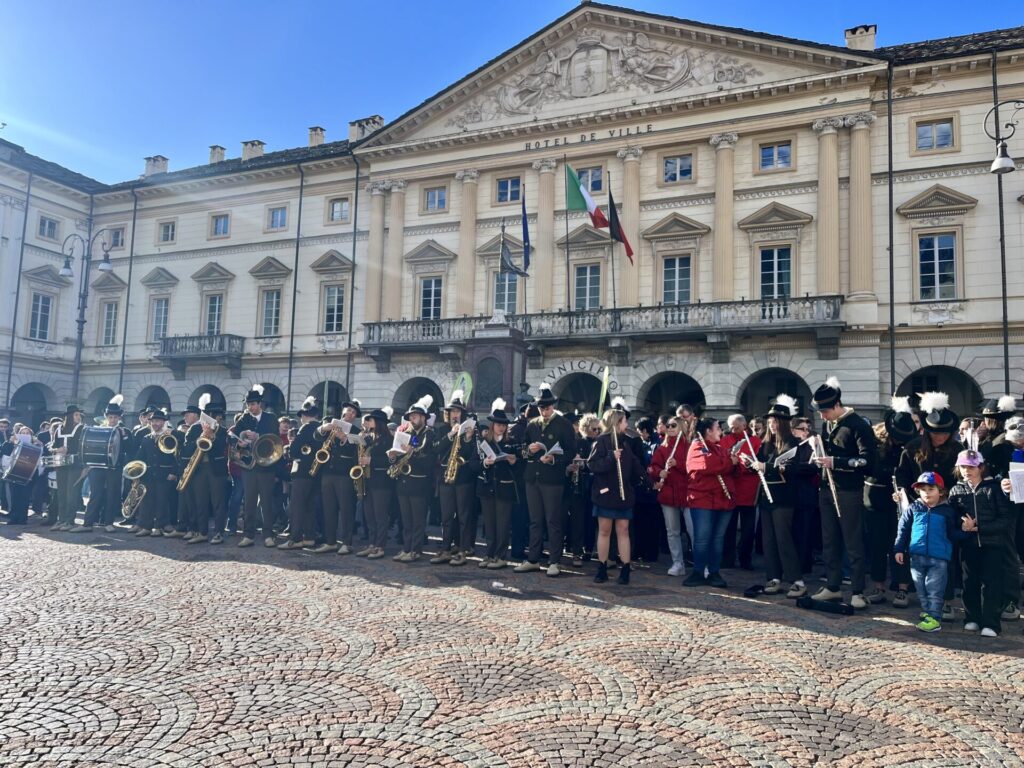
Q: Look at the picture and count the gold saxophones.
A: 5